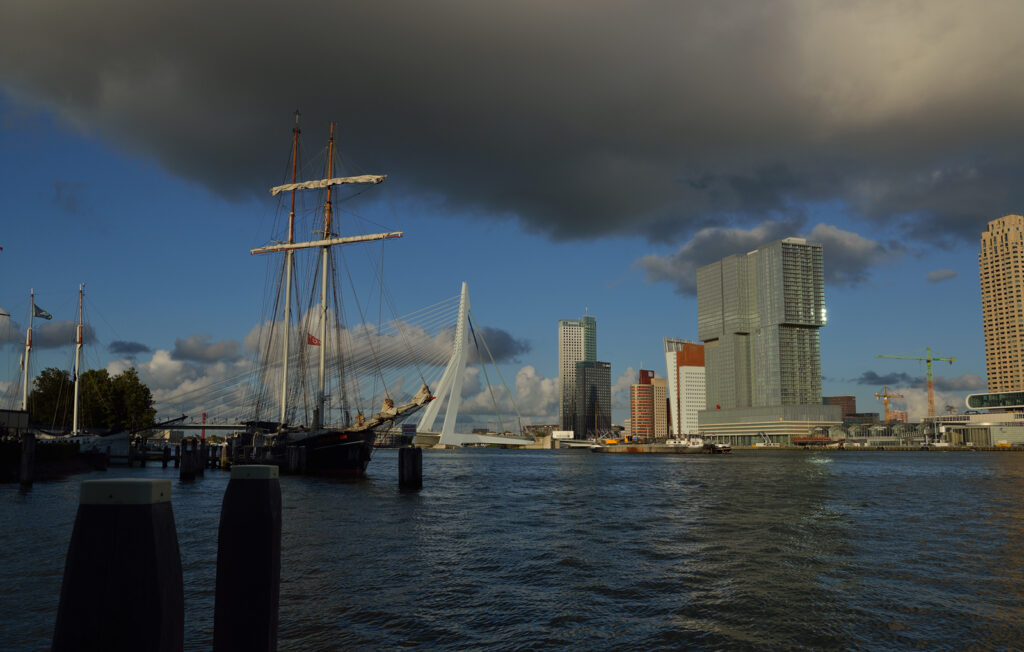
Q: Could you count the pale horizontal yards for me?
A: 2